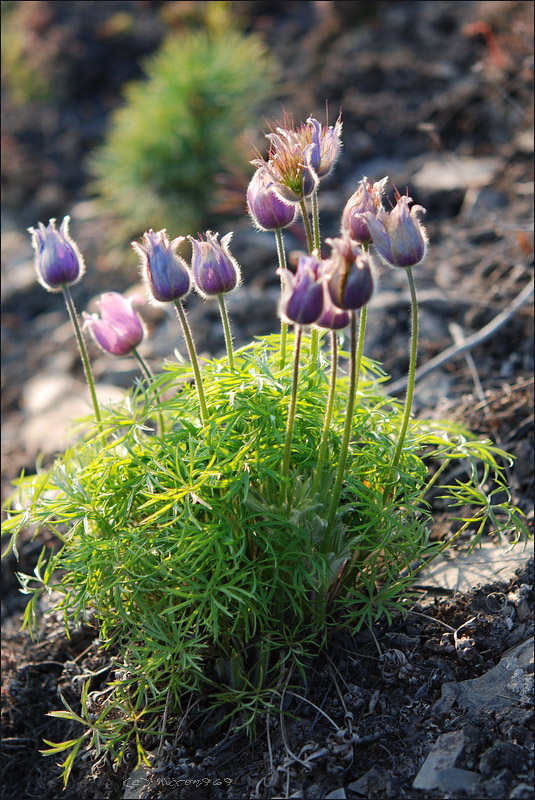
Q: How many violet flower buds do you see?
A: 12